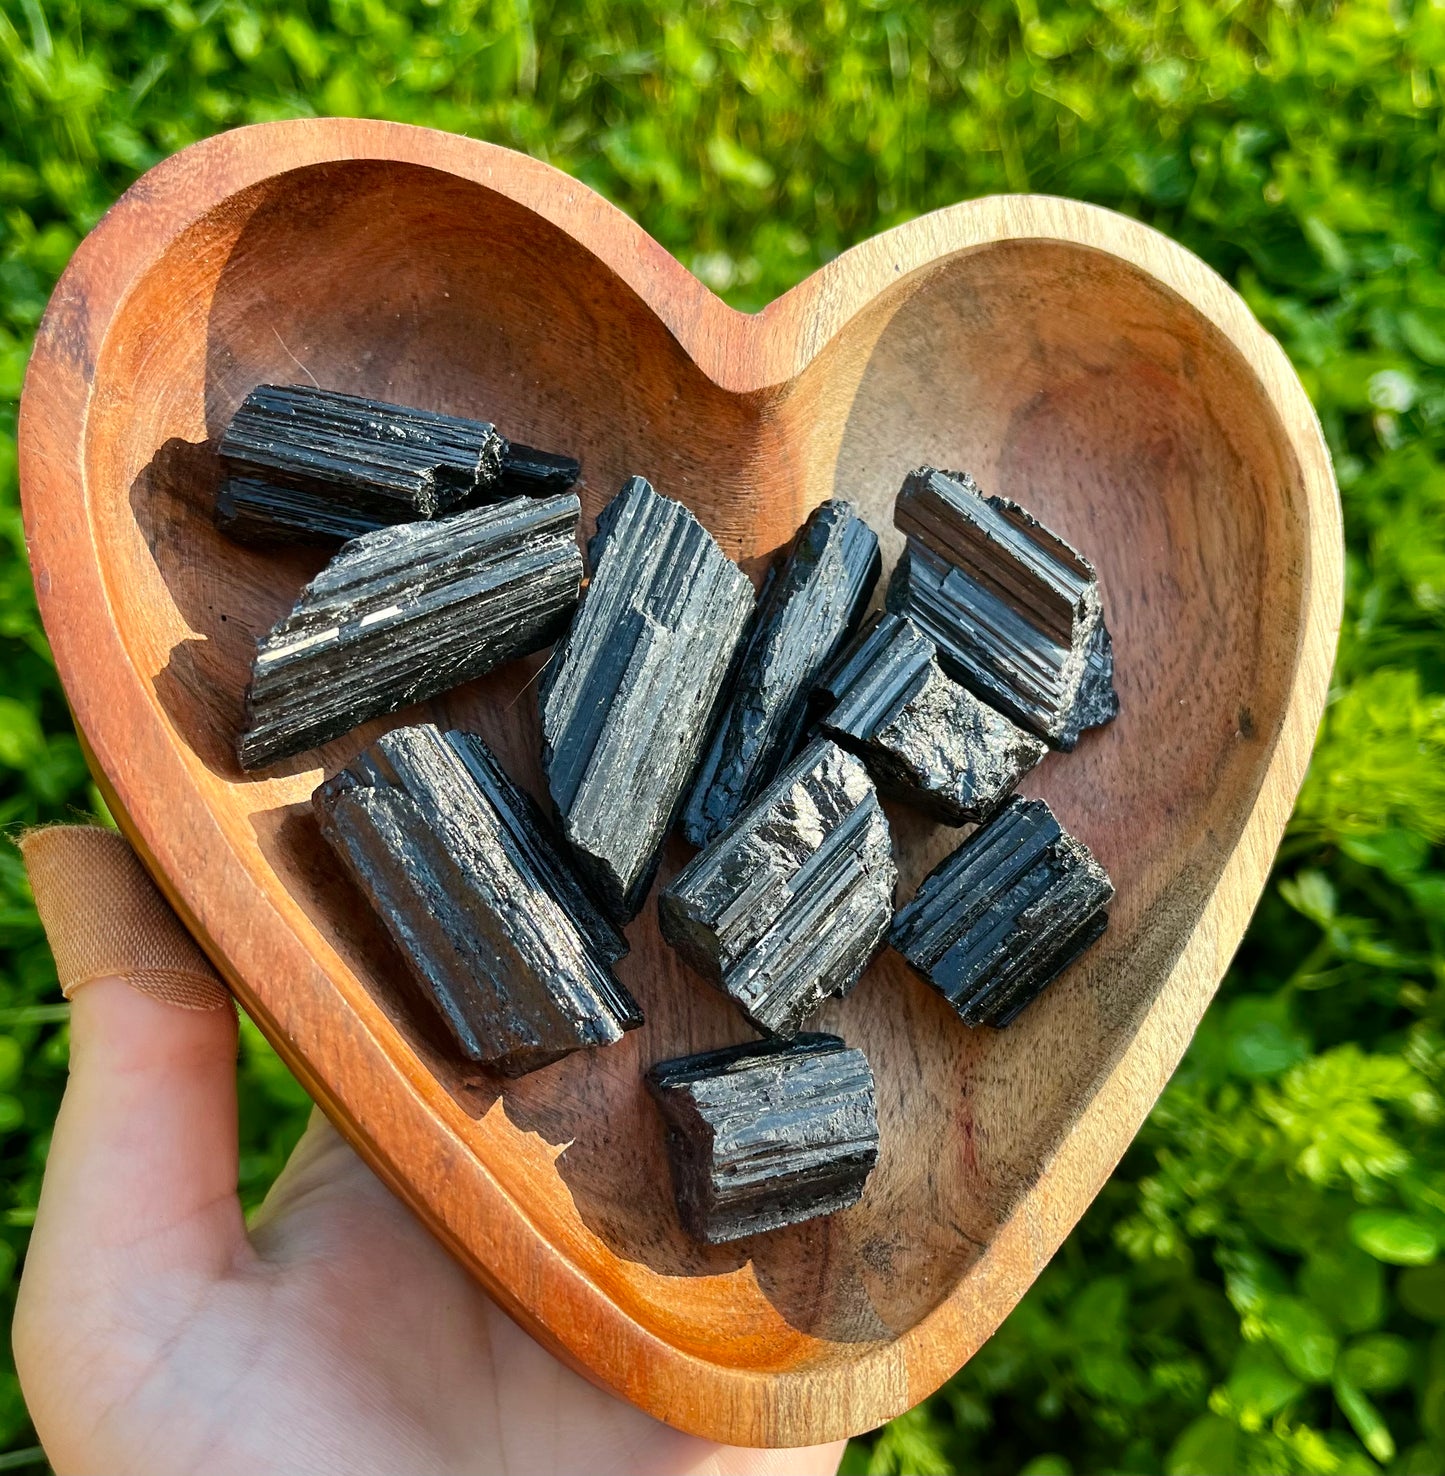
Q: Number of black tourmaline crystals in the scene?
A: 10